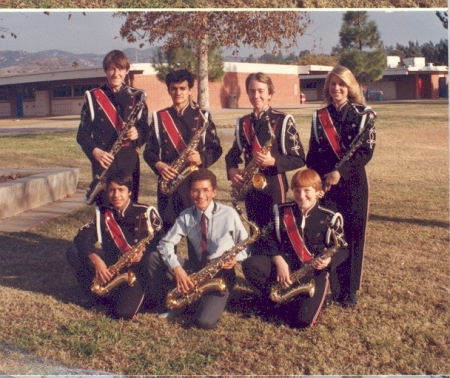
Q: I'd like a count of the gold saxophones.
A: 5